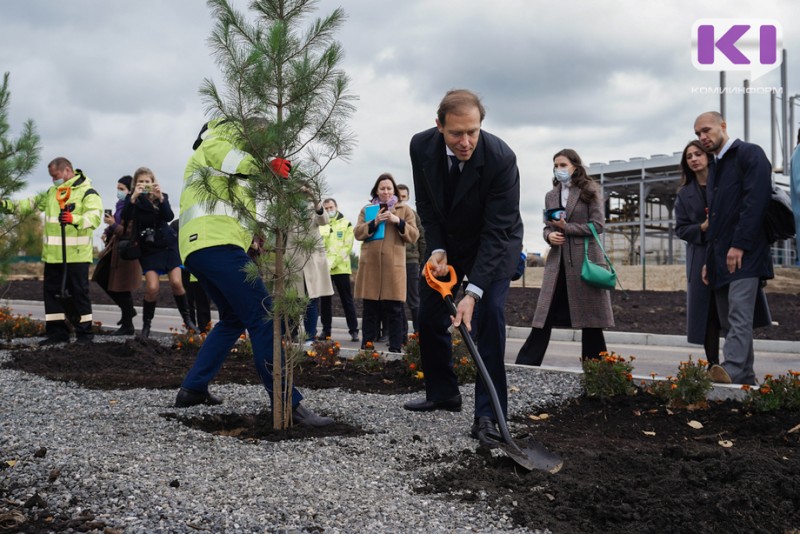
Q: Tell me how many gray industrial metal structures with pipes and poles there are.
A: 1